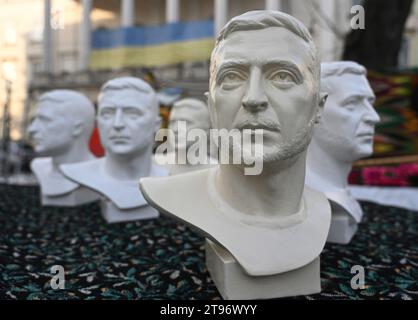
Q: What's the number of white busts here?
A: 5